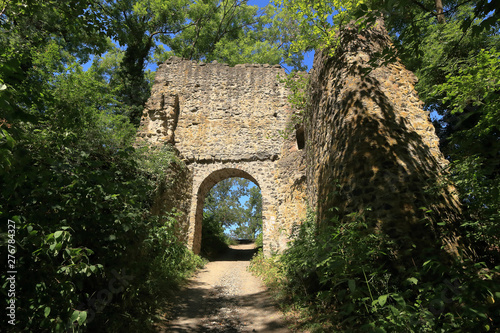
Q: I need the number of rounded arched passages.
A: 1